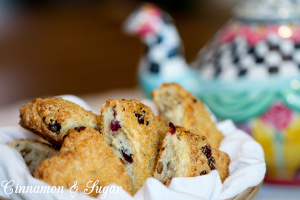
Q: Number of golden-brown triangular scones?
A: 6